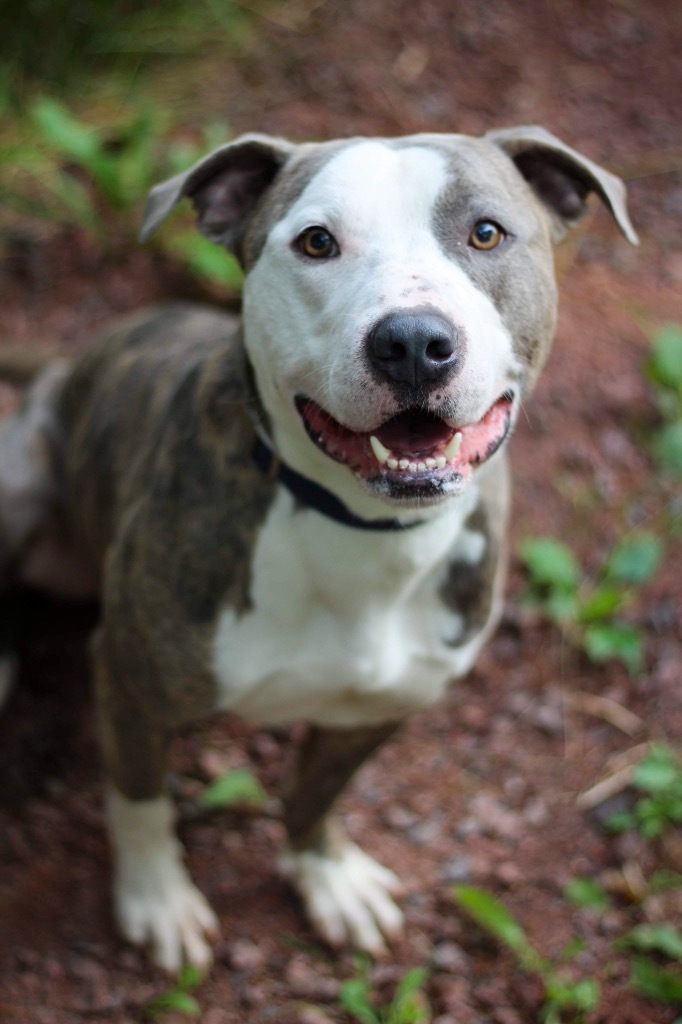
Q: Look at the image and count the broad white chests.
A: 1